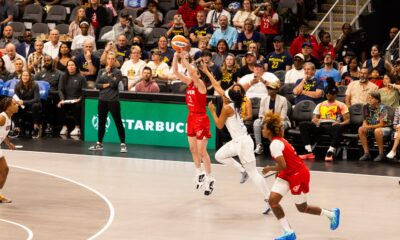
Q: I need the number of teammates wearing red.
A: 2